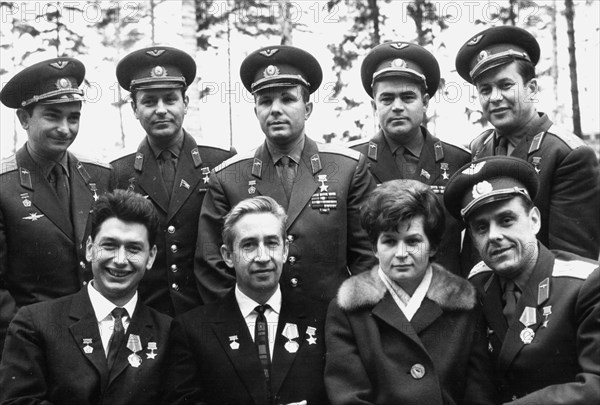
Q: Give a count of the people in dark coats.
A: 9